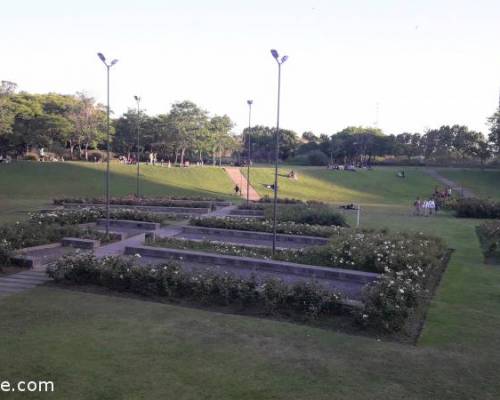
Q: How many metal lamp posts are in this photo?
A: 4